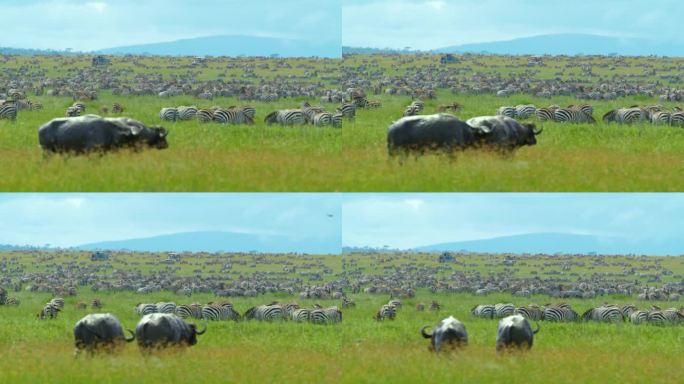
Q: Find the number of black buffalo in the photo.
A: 8